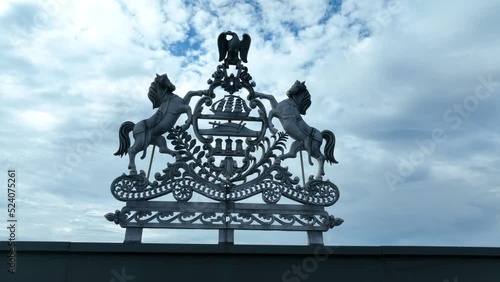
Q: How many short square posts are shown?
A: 3